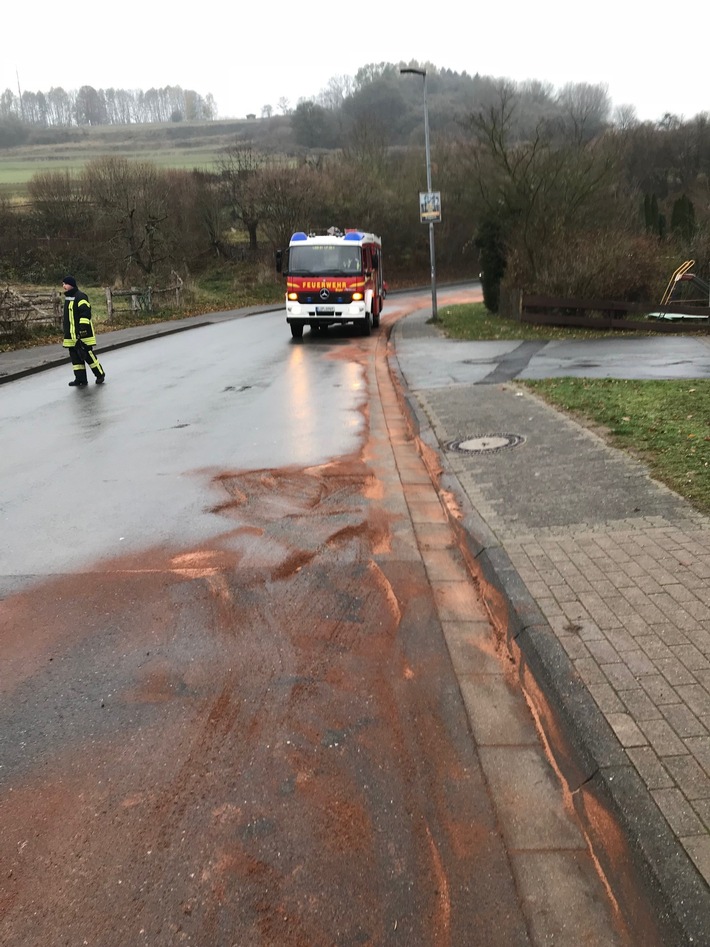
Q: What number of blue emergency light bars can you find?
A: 2